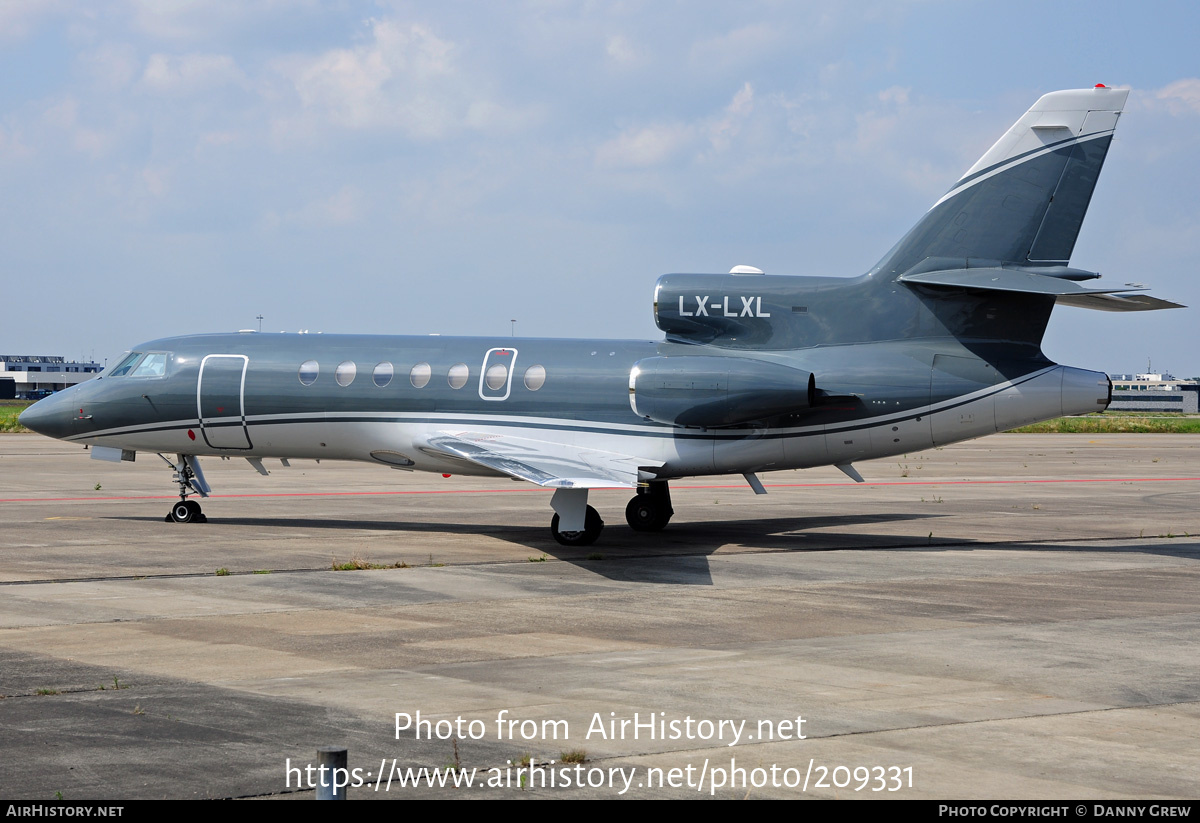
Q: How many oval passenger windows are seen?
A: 7